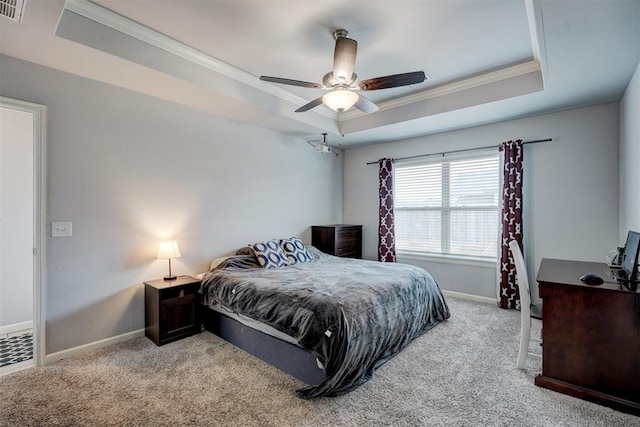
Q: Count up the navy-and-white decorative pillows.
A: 2